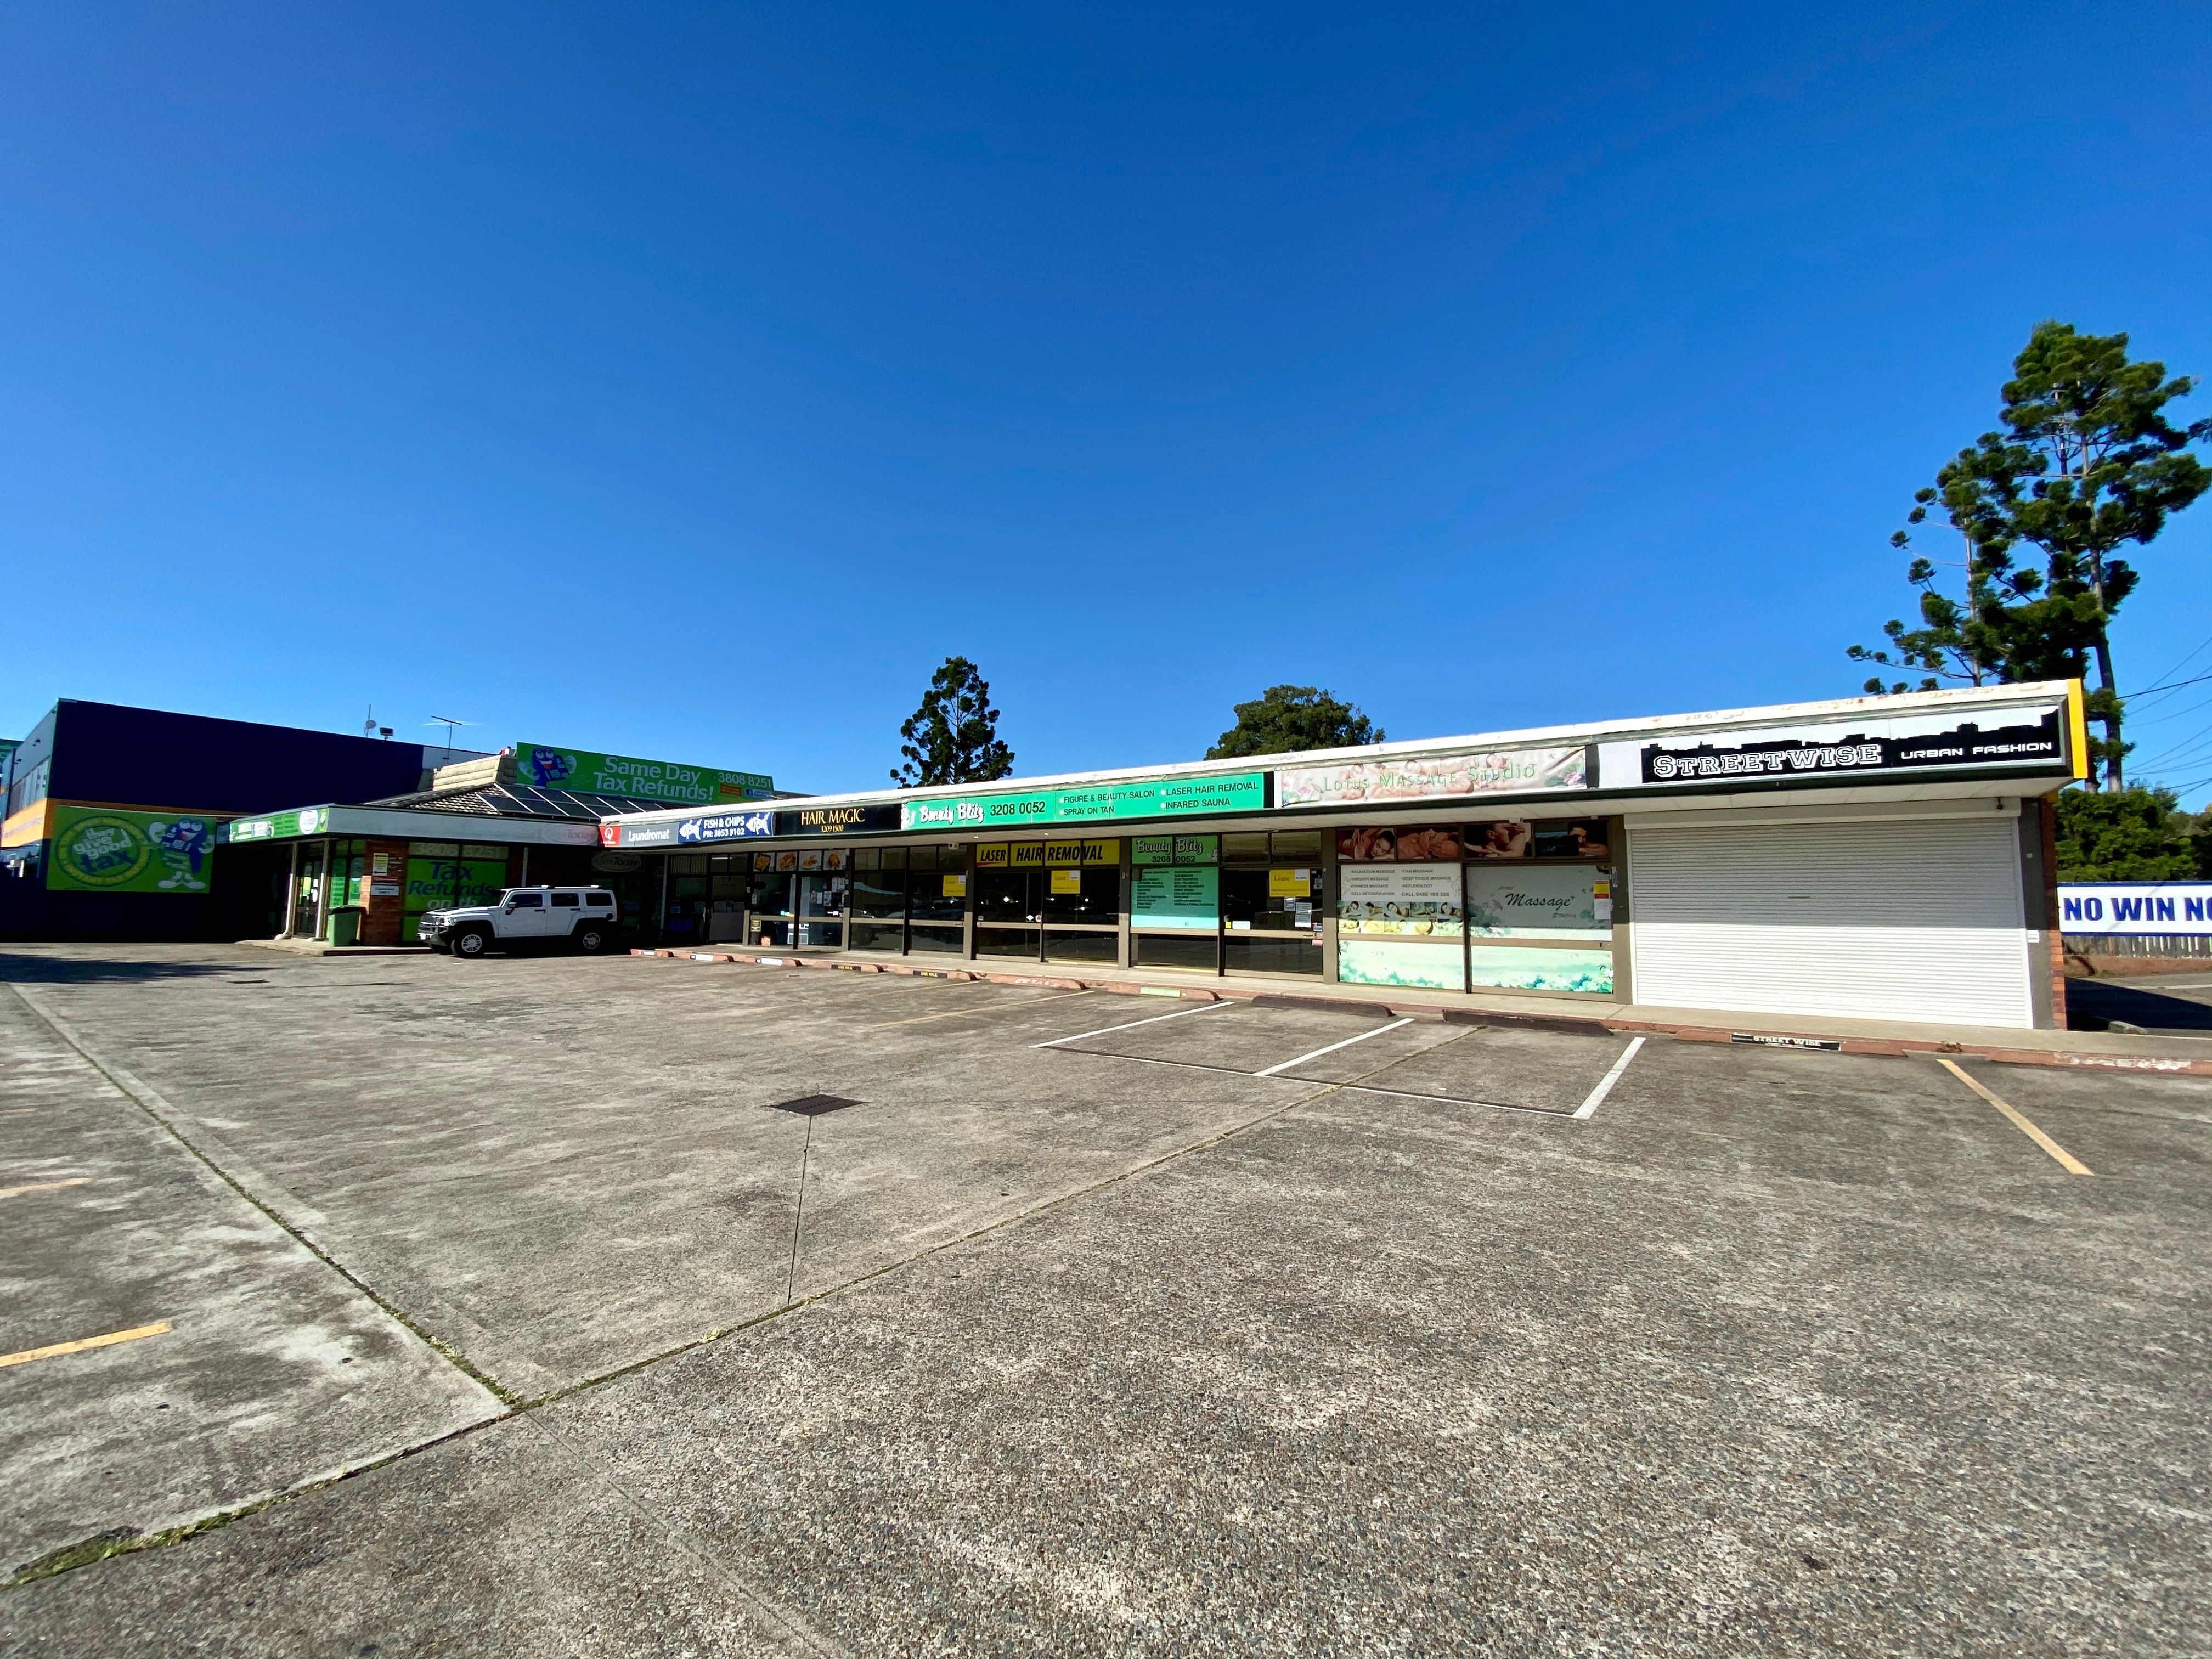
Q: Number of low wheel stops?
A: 11